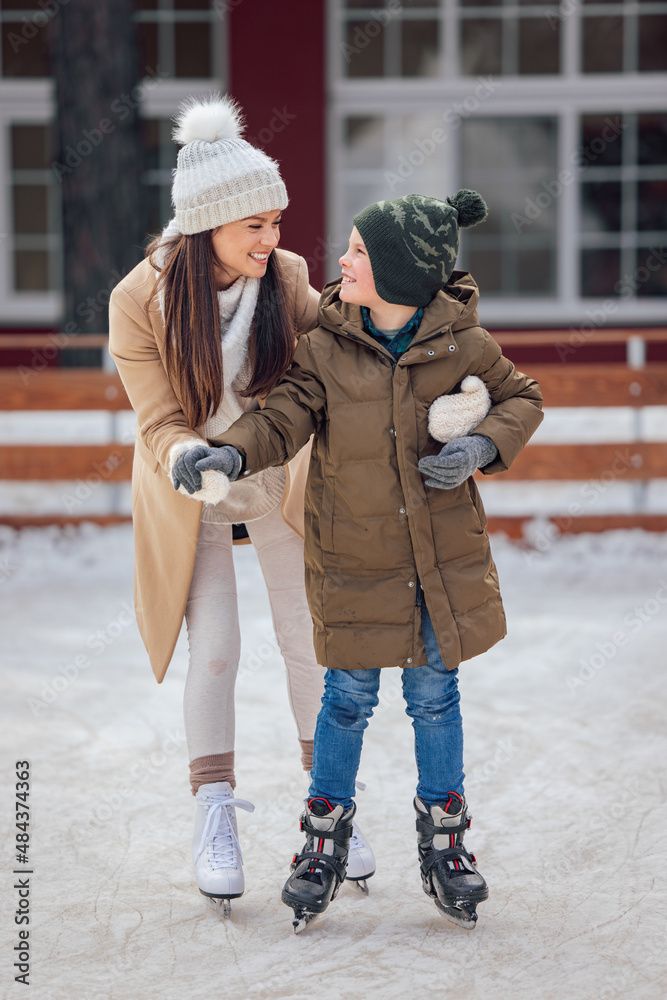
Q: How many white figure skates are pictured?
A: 2